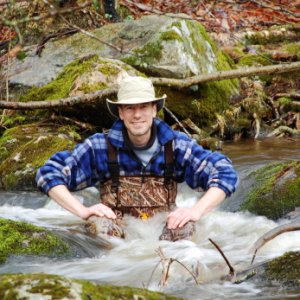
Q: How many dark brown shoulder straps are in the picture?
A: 2